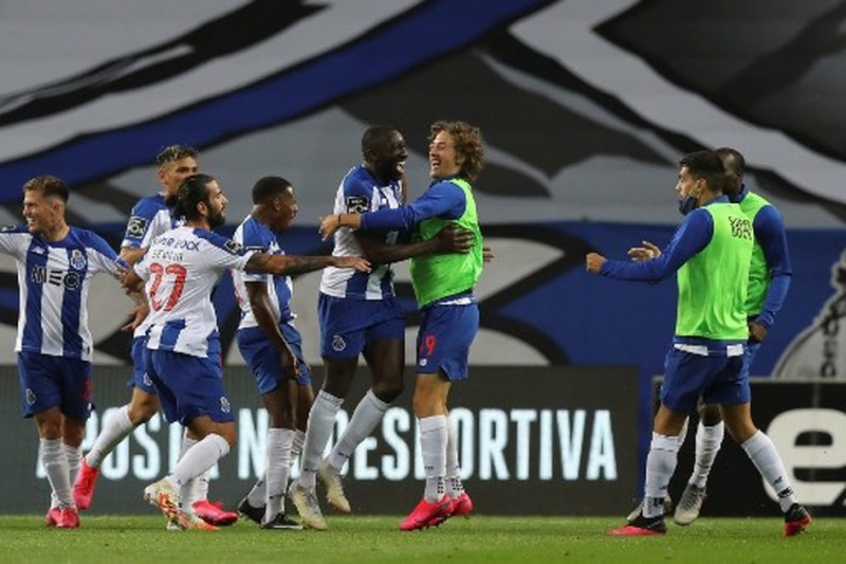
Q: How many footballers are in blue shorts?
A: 8